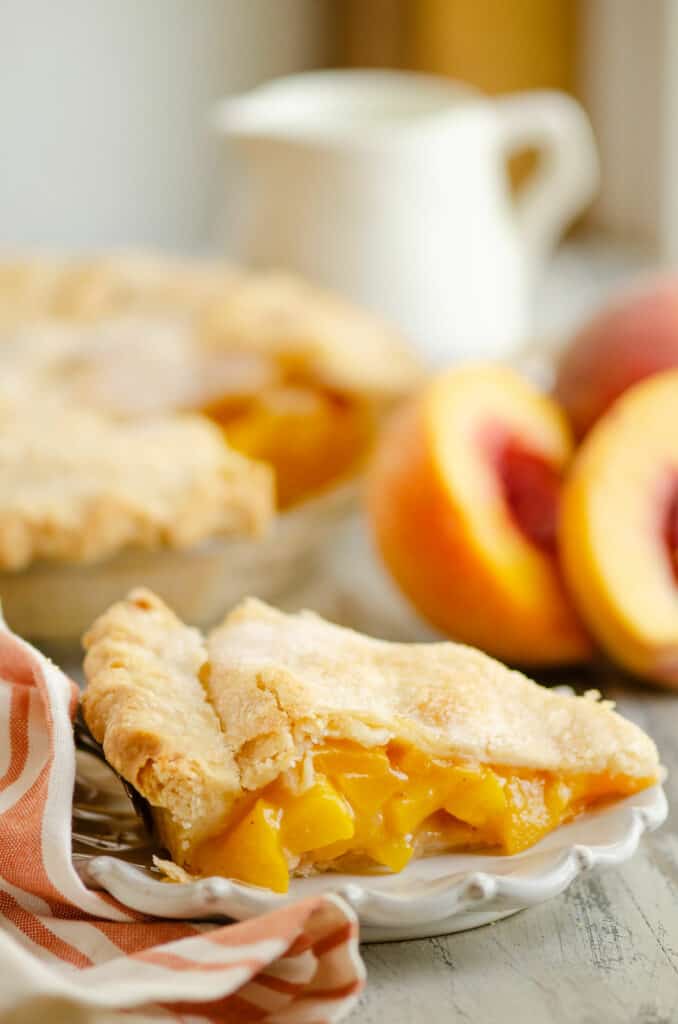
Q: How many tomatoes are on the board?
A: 0